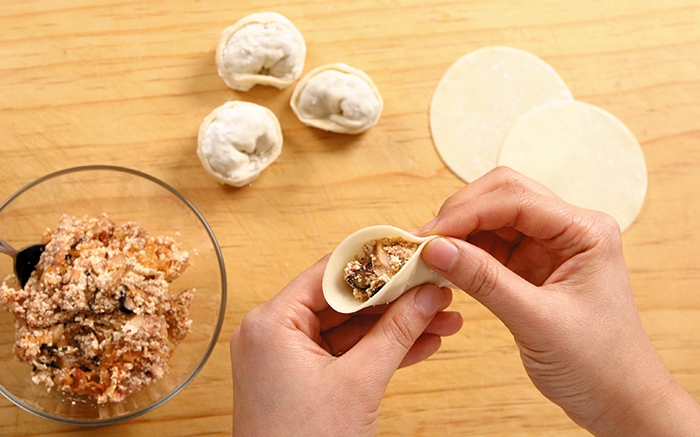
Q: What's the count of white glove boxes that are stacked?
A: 0